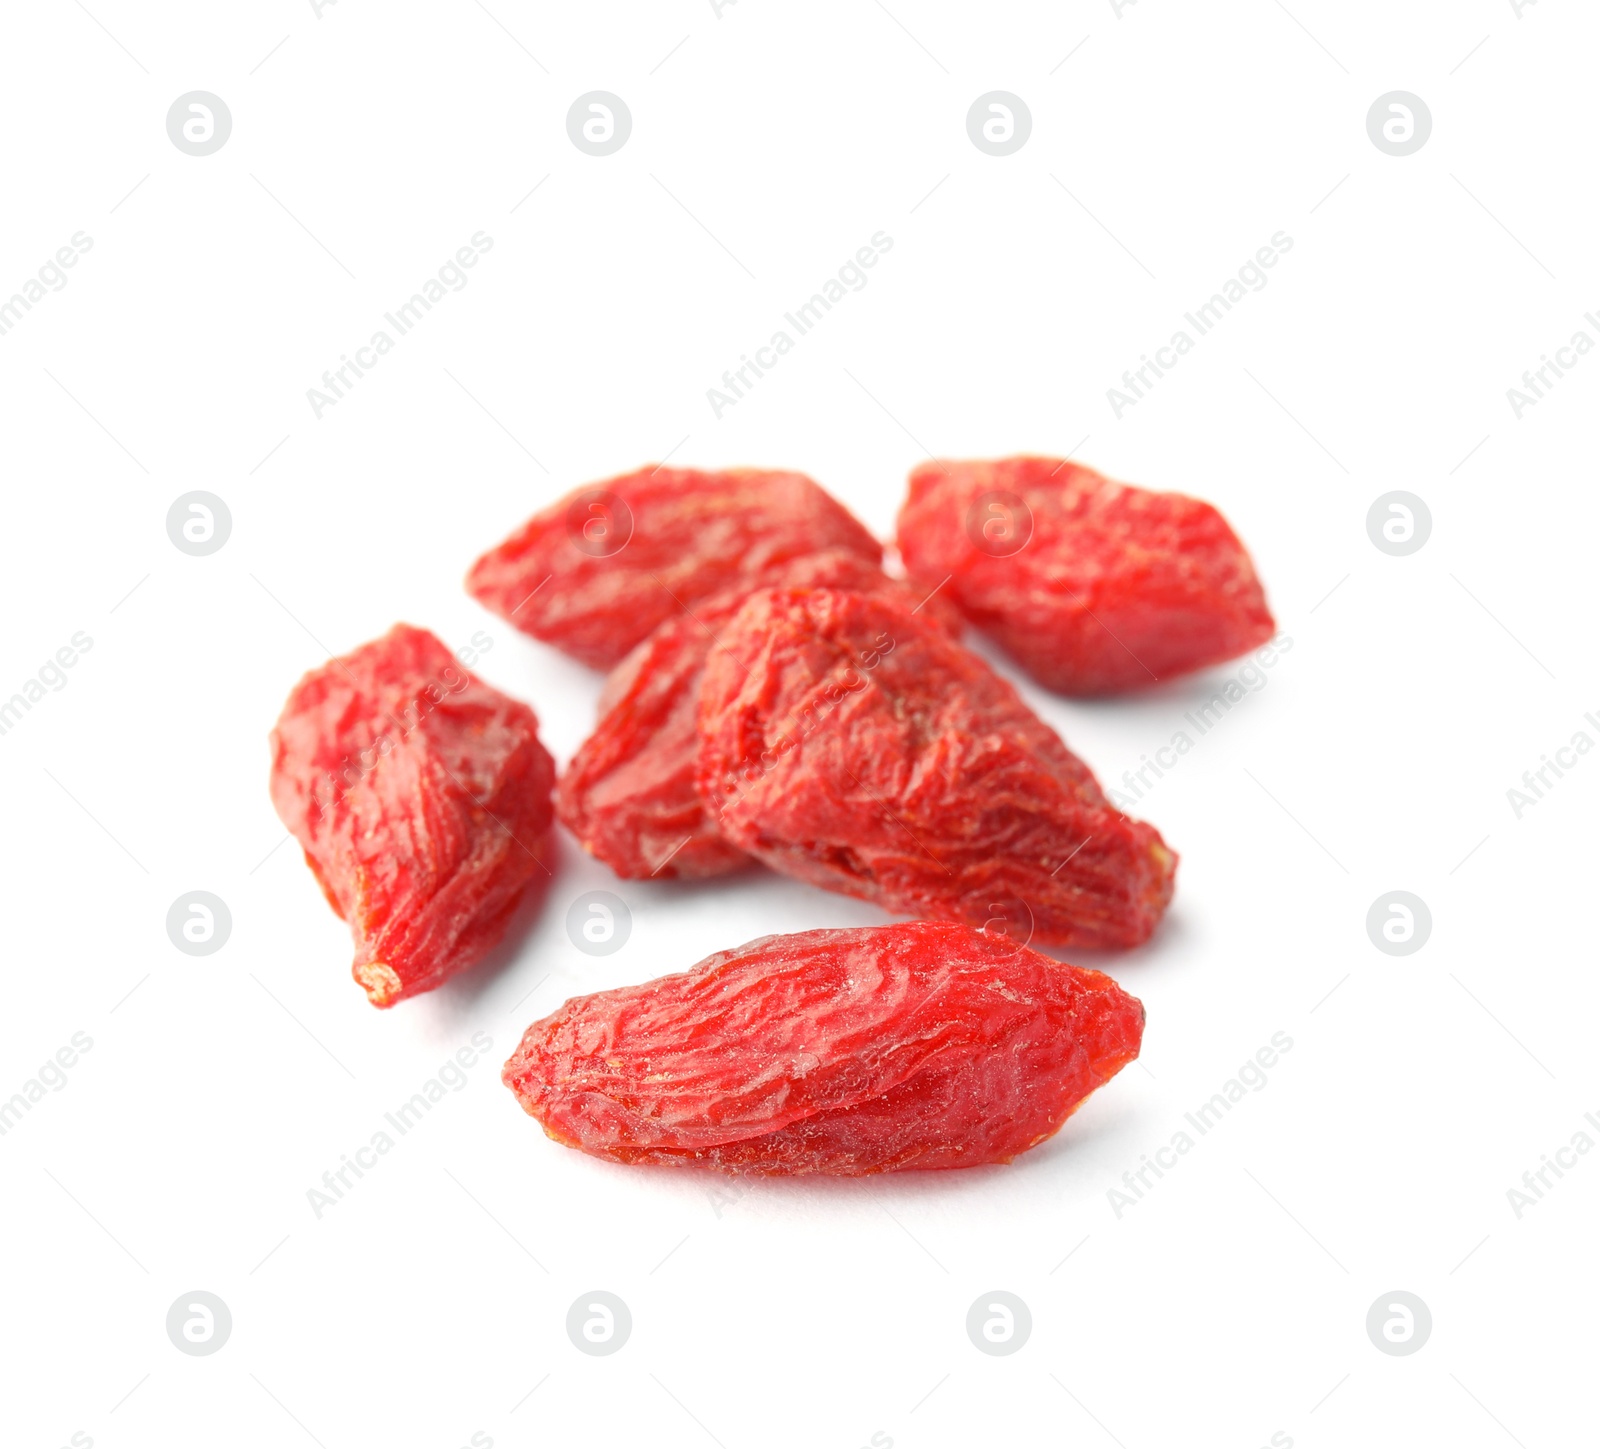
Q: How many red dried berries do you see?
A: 6